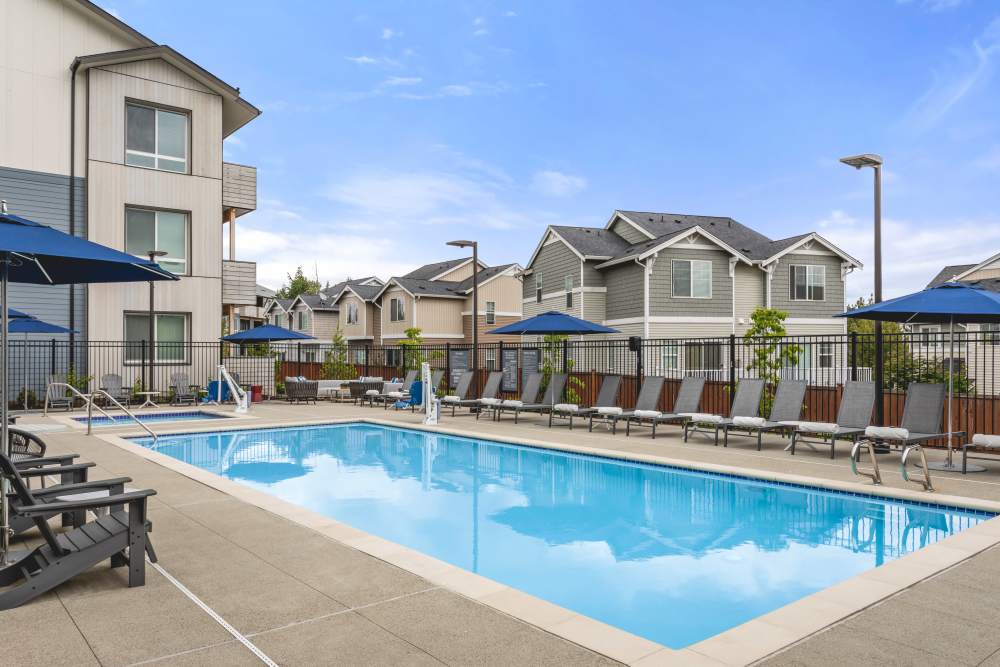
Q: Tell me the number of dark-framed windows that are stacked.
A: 3